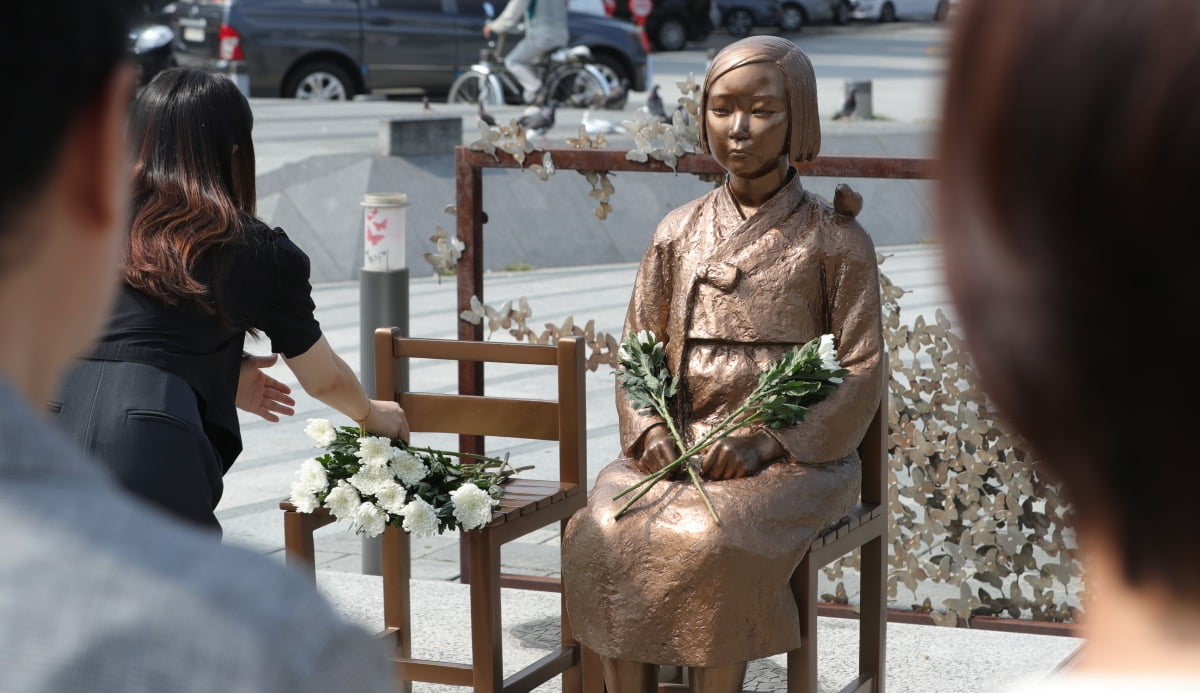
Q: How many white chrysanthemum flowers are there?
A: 13